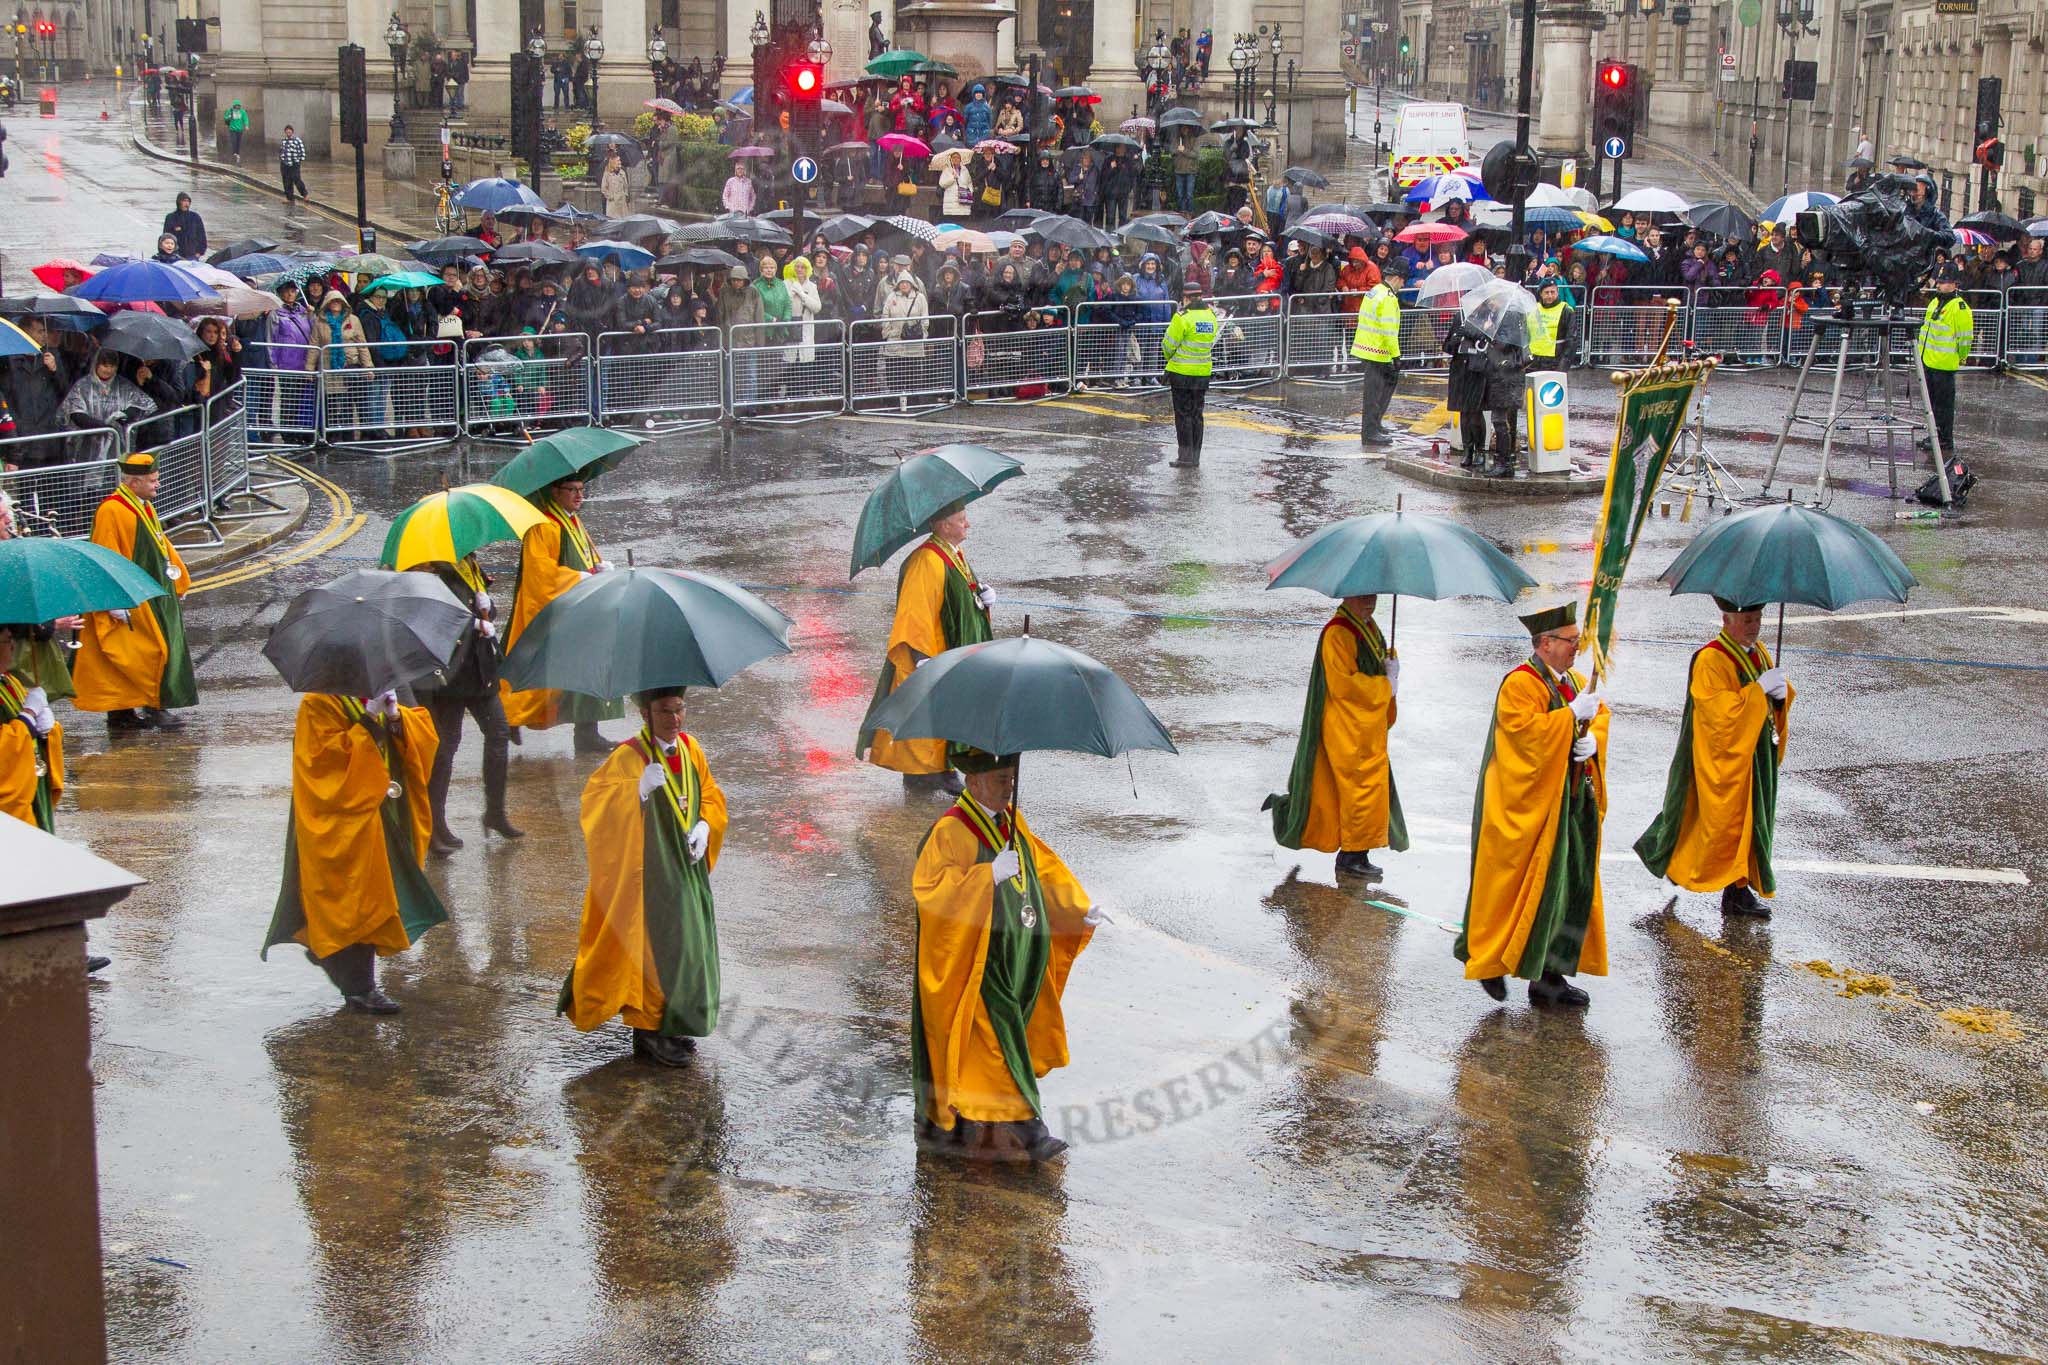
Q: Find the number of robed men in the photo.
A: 10